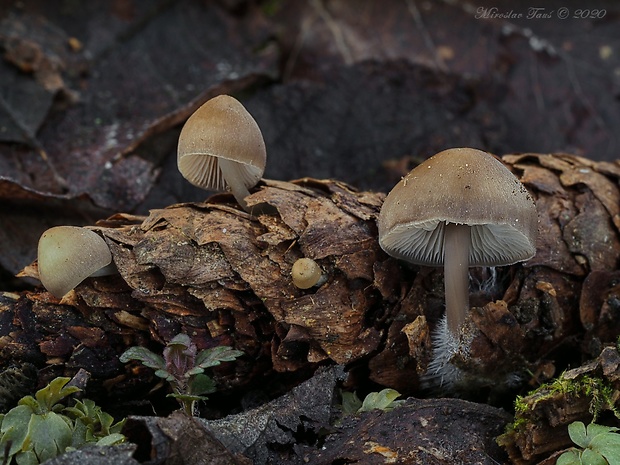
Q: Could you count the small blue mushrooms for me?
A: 0